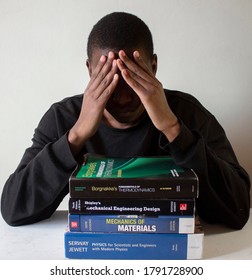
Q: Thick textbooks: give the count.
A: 4